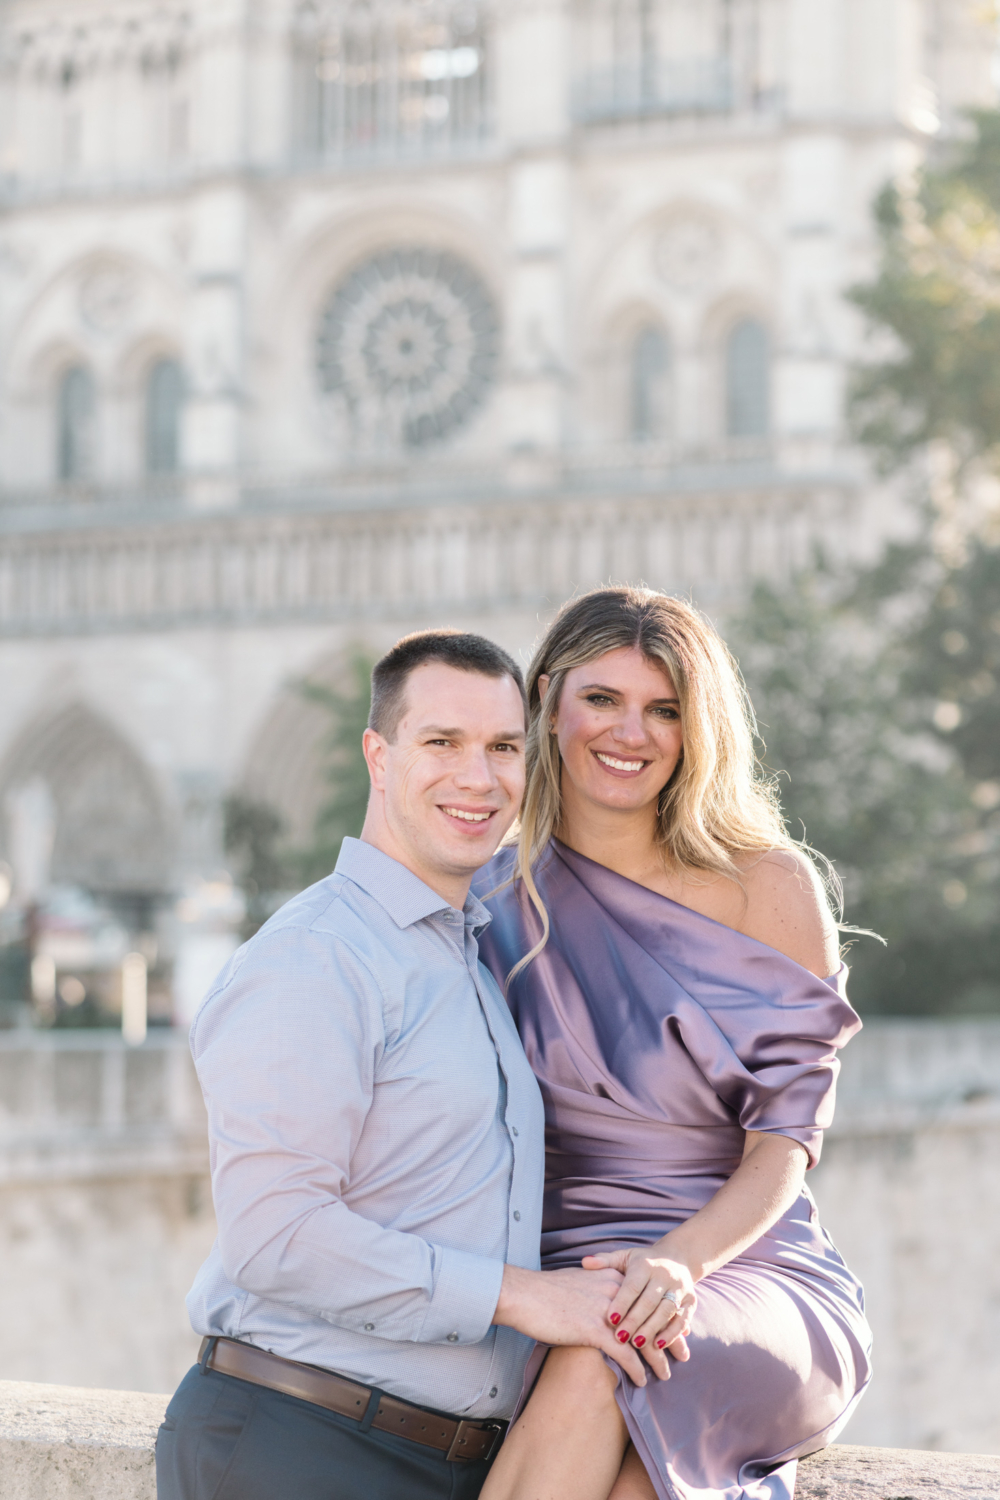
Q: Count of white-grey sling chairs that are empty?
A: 0